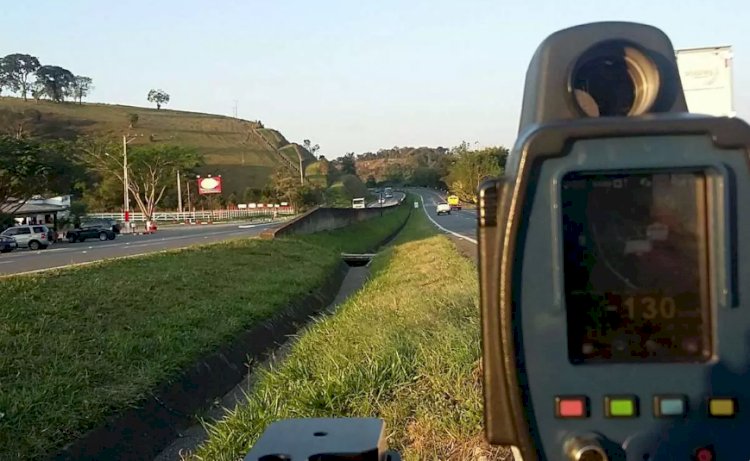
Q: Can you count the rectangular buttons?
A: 4